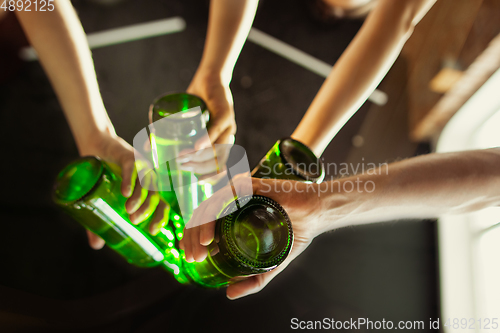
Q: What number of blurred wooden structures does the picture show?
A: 1